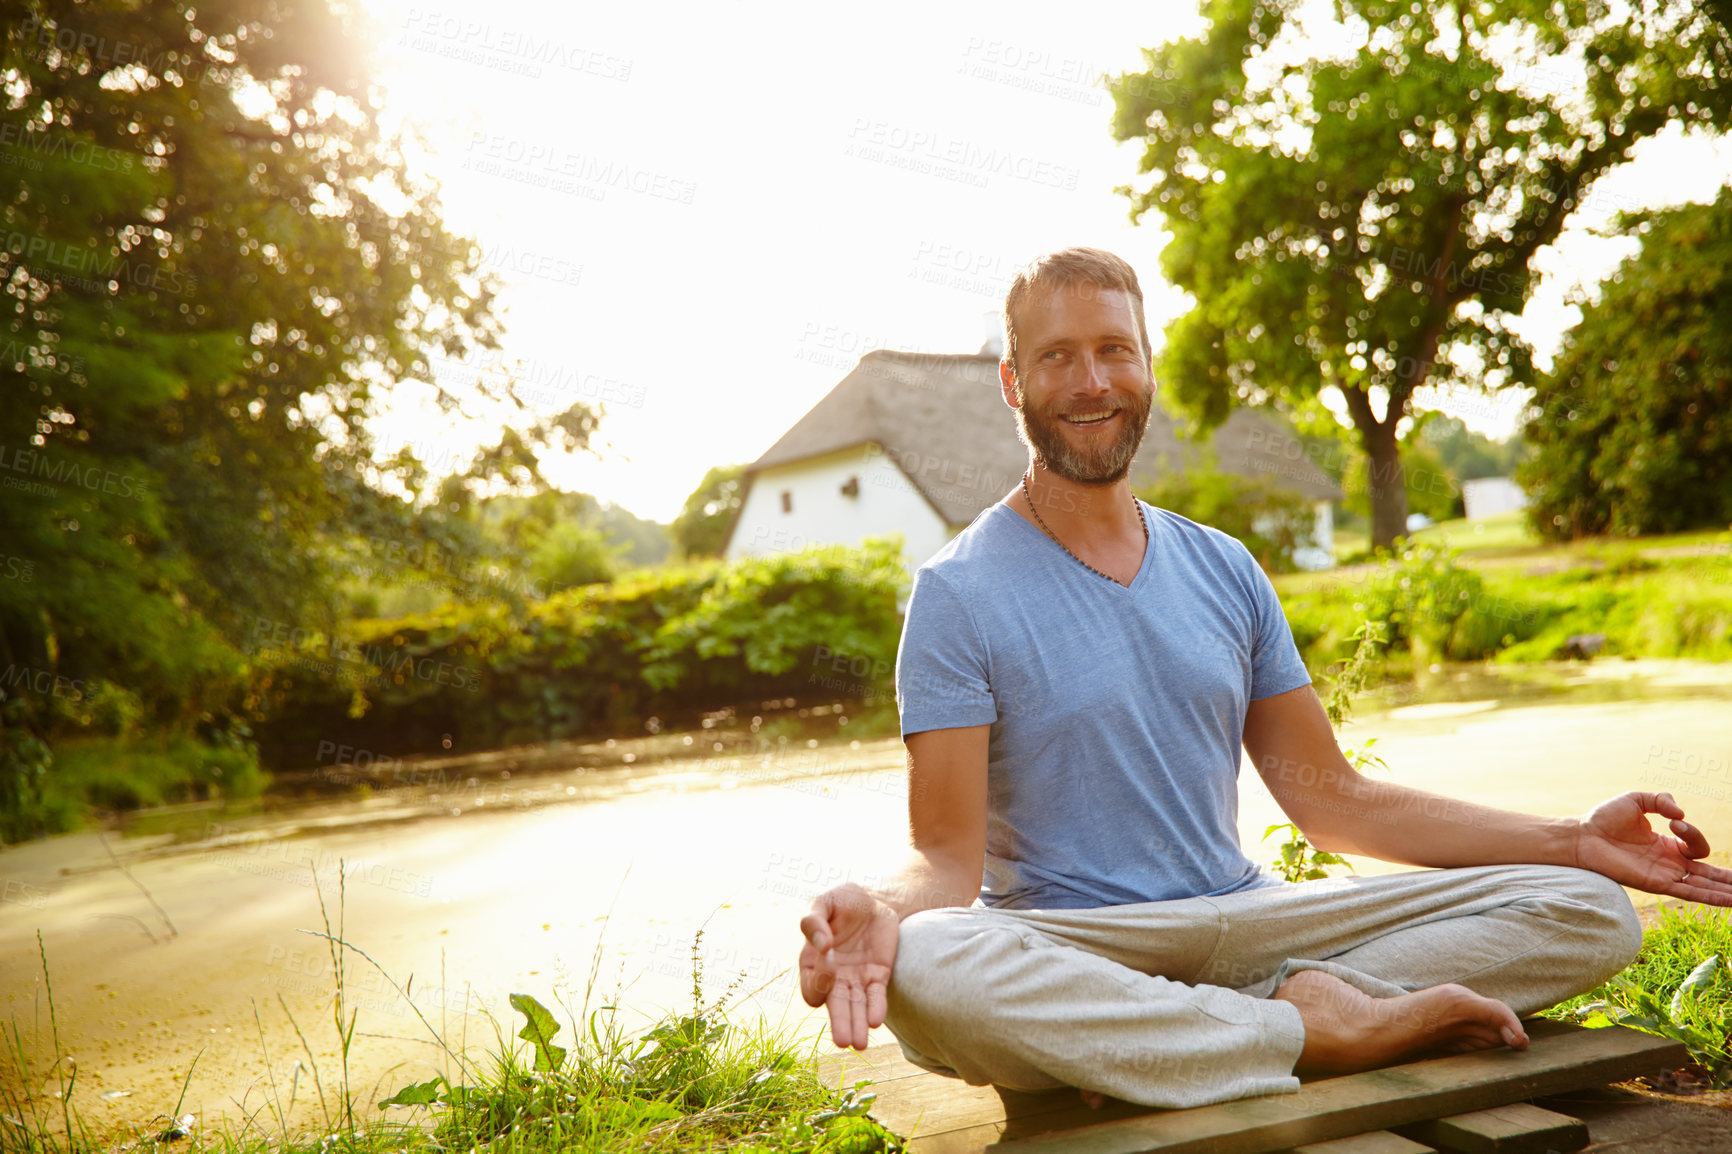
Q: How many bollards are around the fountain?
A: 0